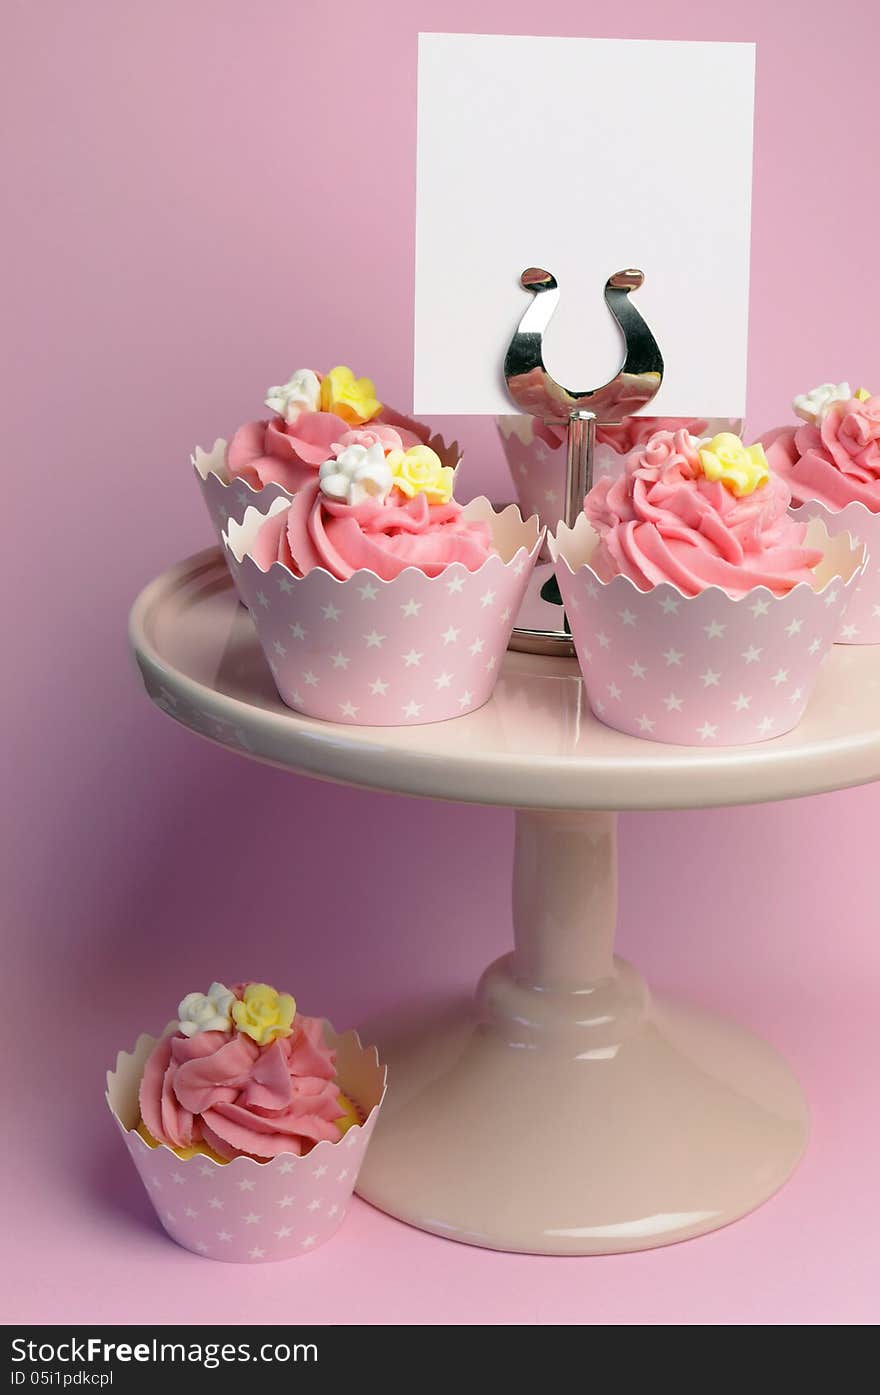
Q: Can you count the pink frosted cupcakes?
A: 6